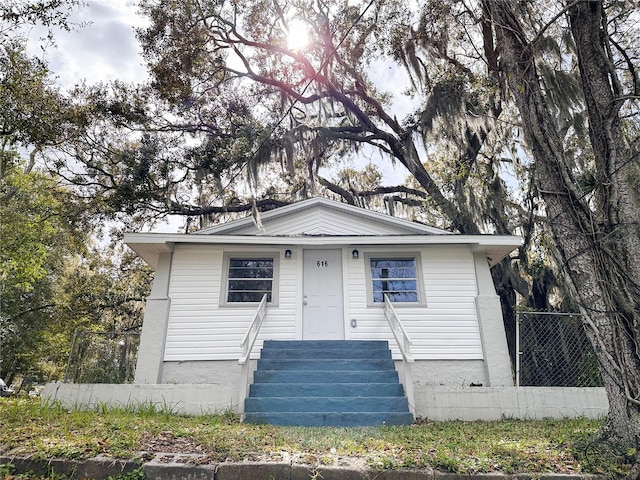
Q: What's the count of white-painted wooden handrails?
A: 2